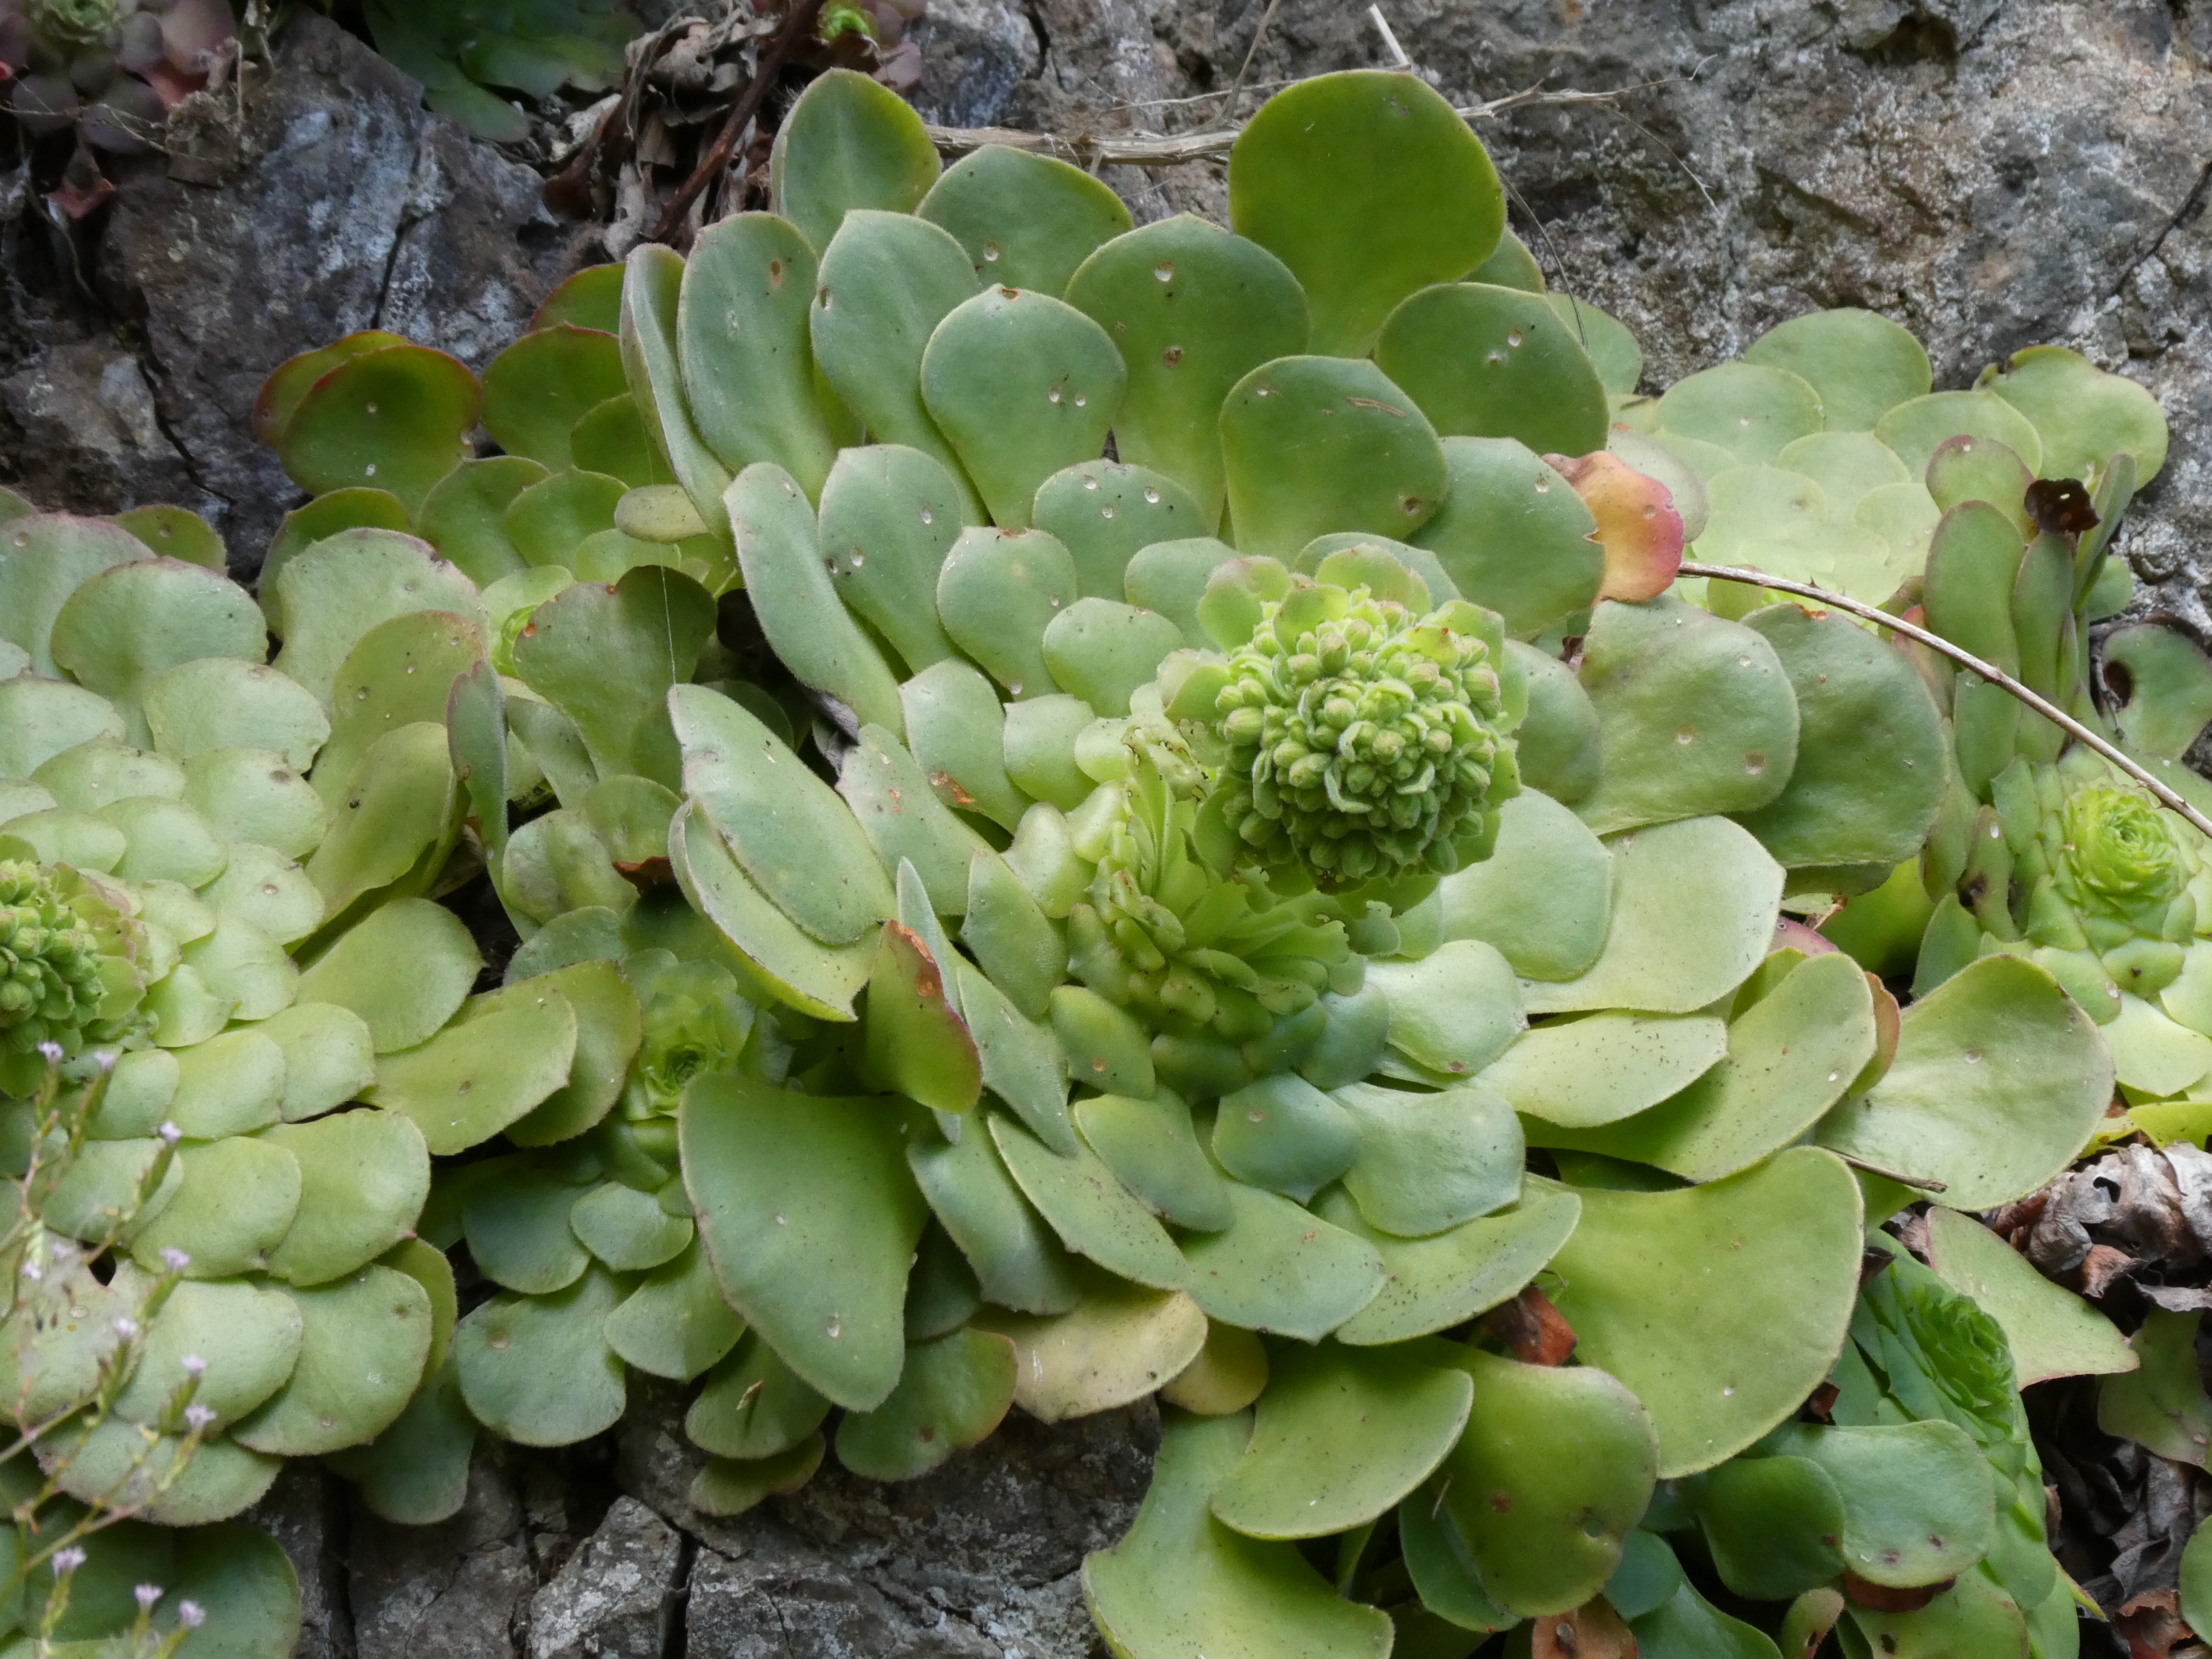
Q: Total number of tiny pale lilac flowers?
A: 12